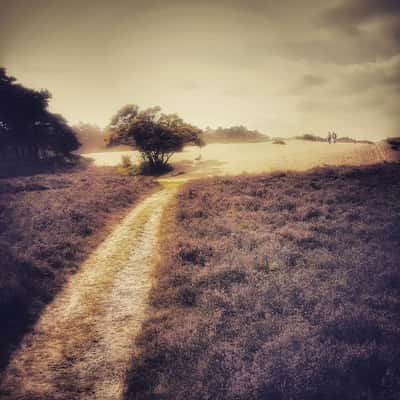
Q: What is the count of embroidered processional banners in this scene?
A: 0